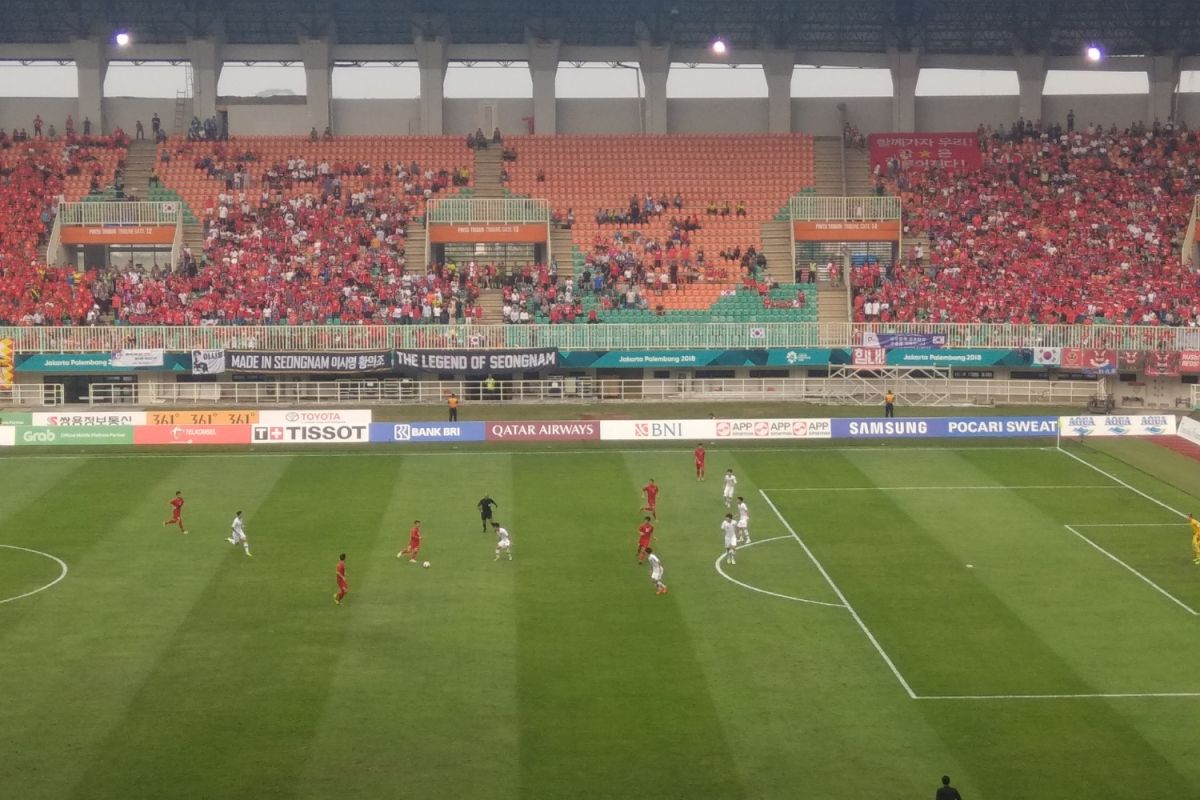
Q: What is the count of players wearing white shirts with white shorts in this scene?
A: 6